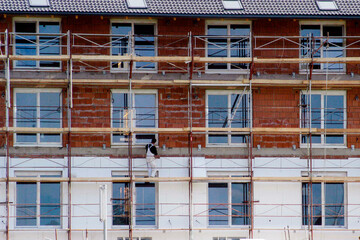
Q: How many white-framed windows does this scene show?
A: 12